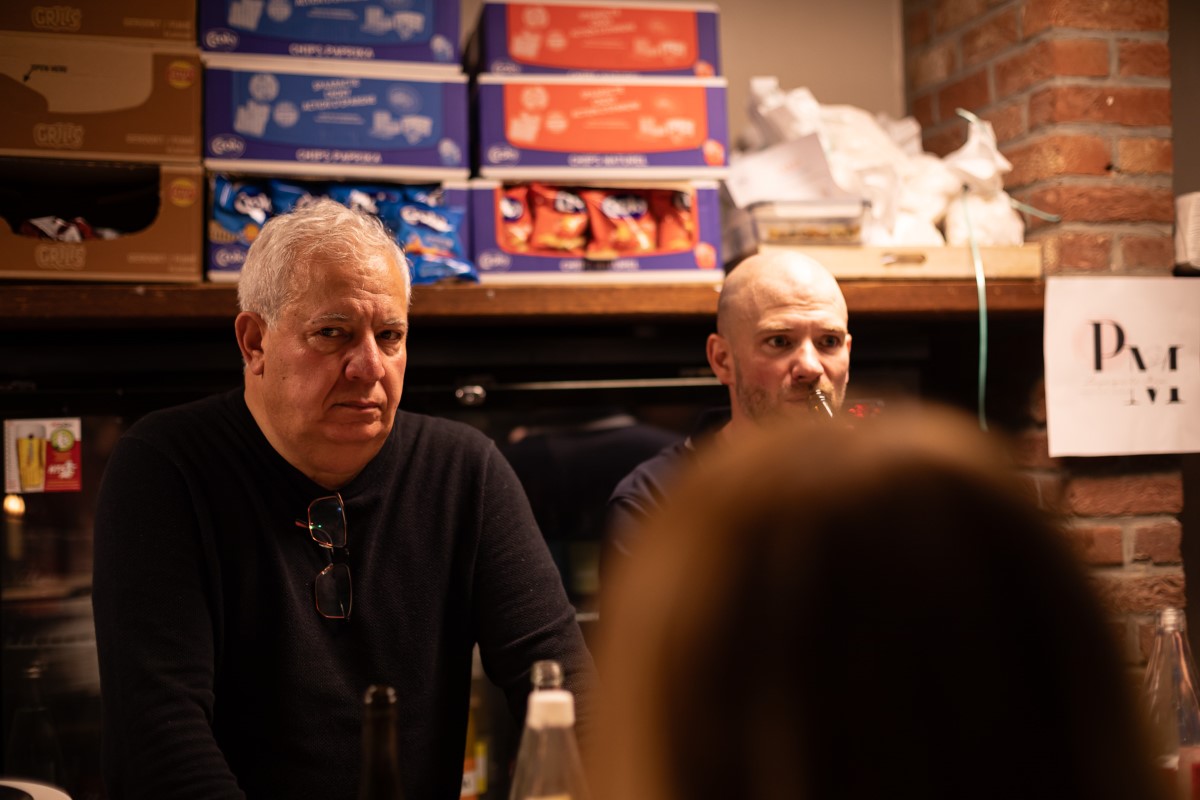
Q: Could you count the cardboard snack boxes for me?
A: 9